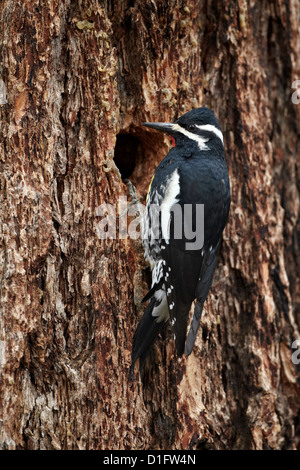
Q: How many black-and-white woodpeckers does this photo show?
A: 1